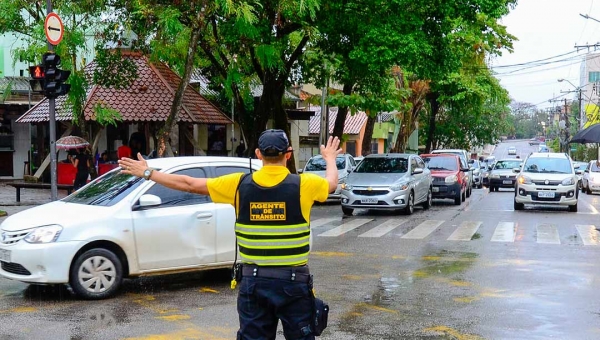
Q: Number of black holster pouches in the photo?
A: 1